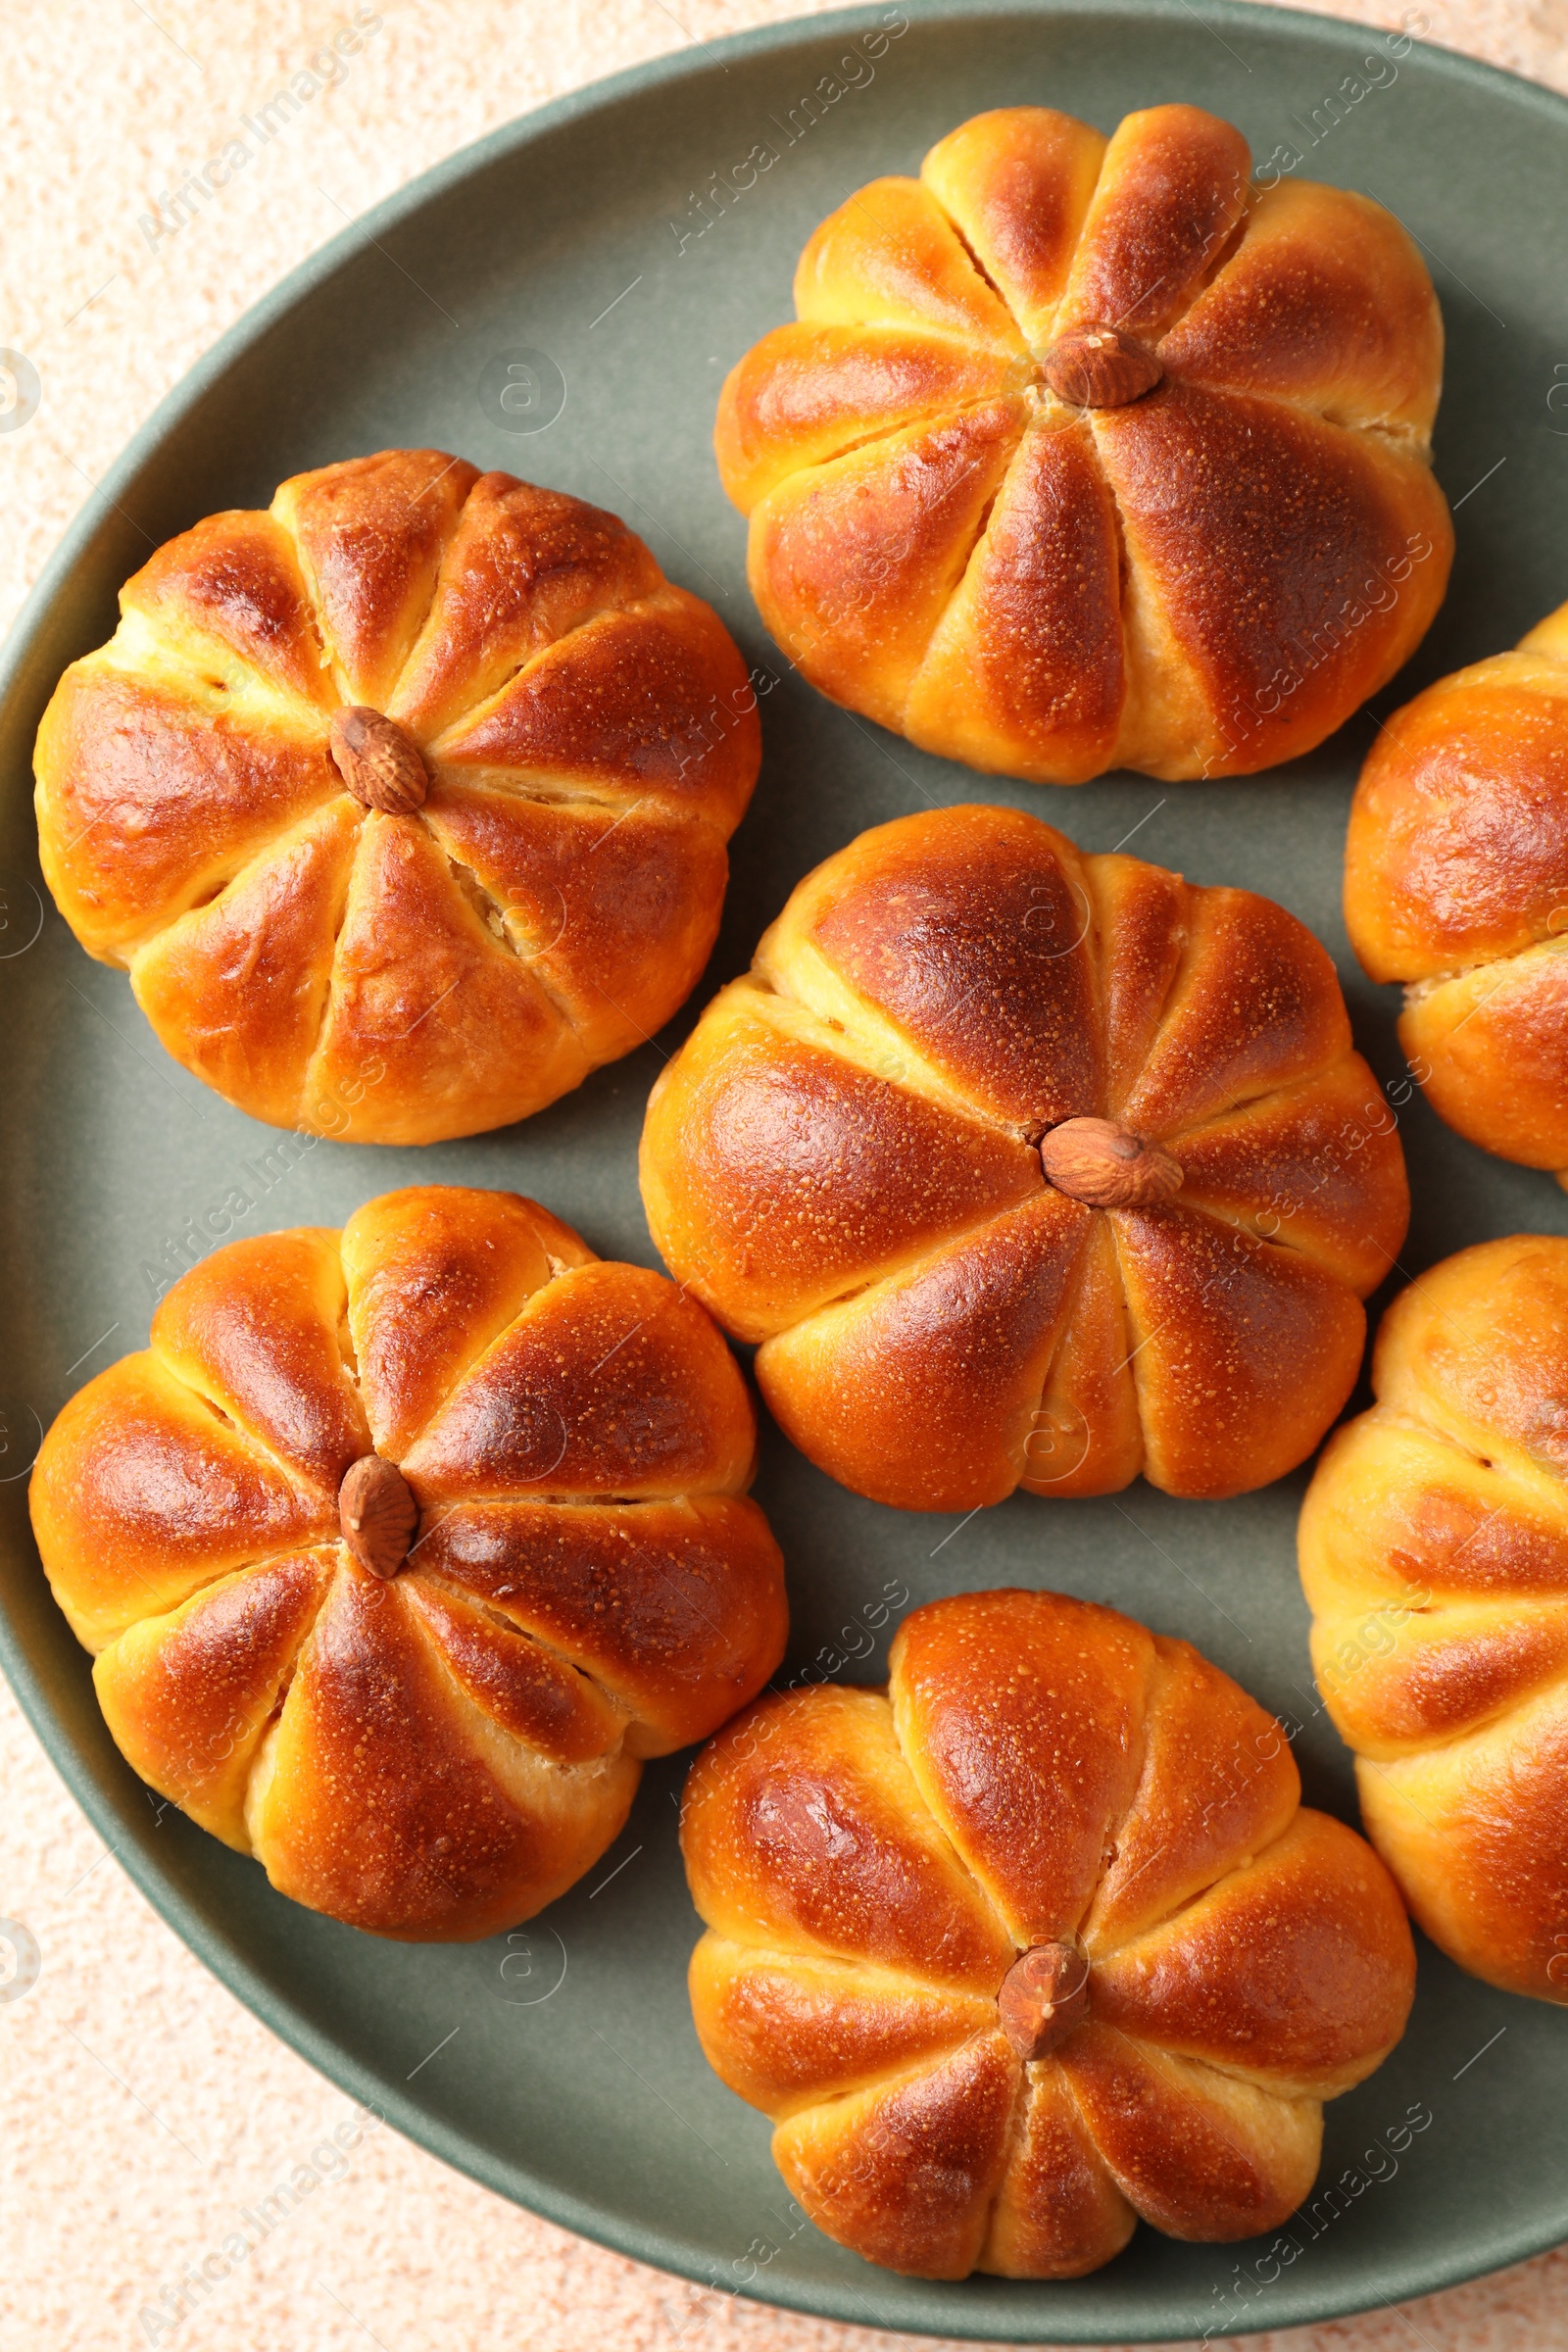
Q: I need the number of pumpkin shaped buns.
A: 7